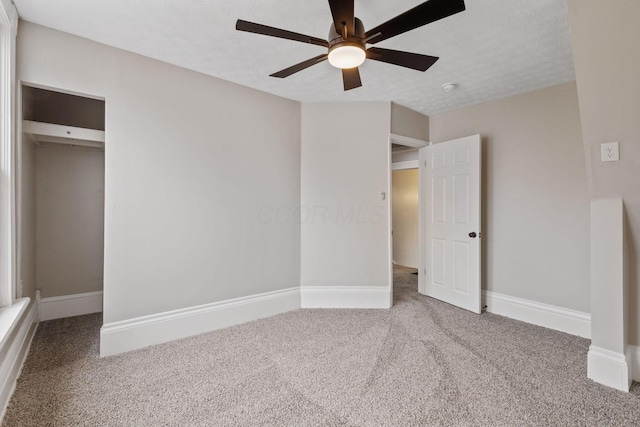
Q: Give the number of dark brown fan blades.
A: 6